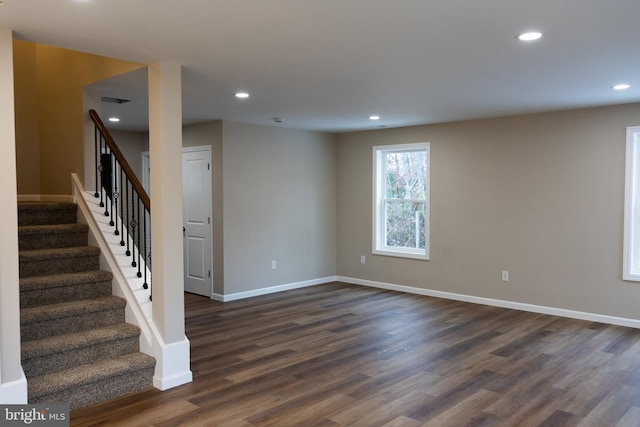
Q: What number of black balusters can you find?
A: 11